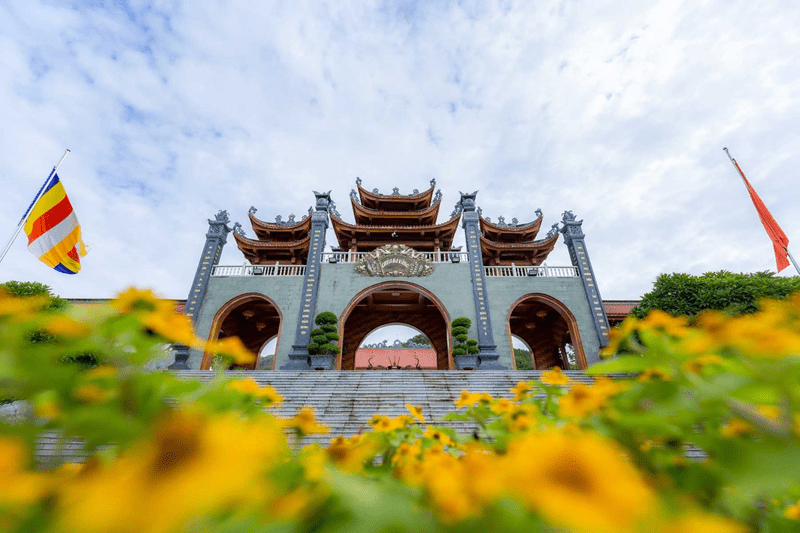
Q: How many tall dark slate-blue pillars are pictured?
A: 4